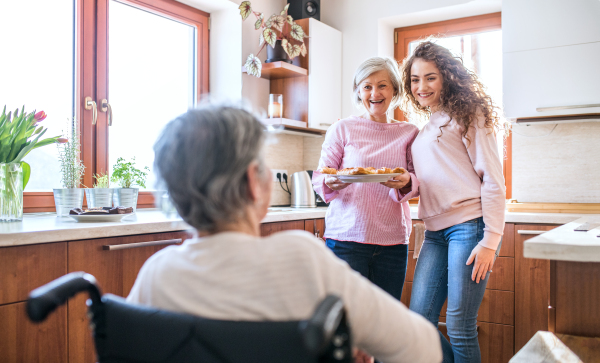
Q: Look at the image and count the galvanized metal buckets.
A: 3